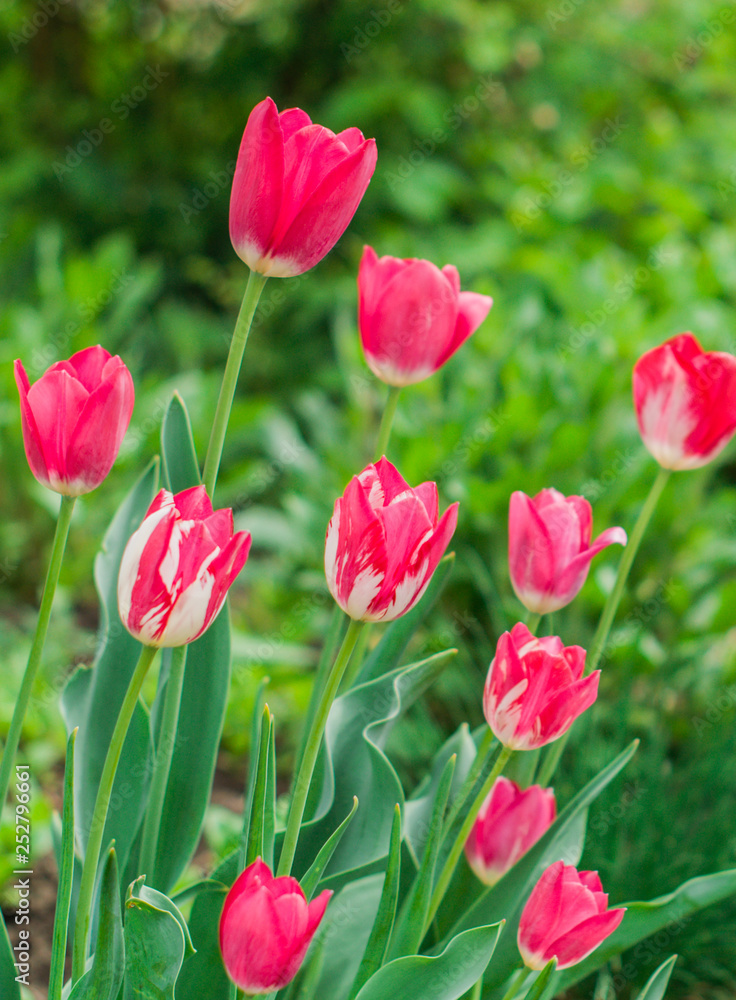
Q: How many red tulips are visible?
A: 11